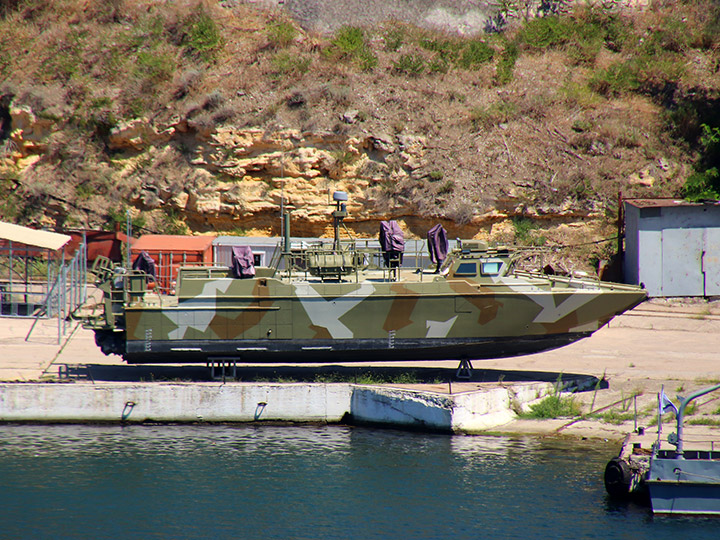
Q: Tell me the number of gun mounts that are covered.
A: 4